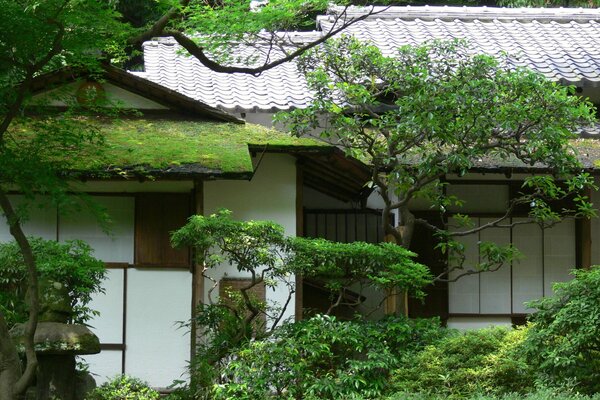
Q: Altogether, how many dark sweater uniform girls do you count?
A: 0